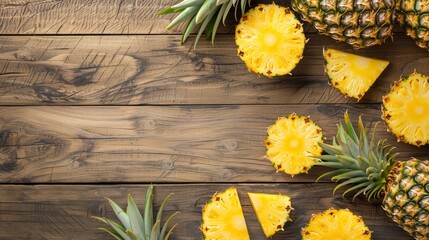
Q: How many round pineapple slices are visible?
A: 4